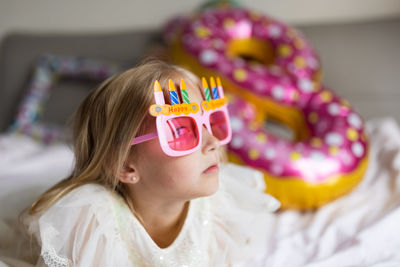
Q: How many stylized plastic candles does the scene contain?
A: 6